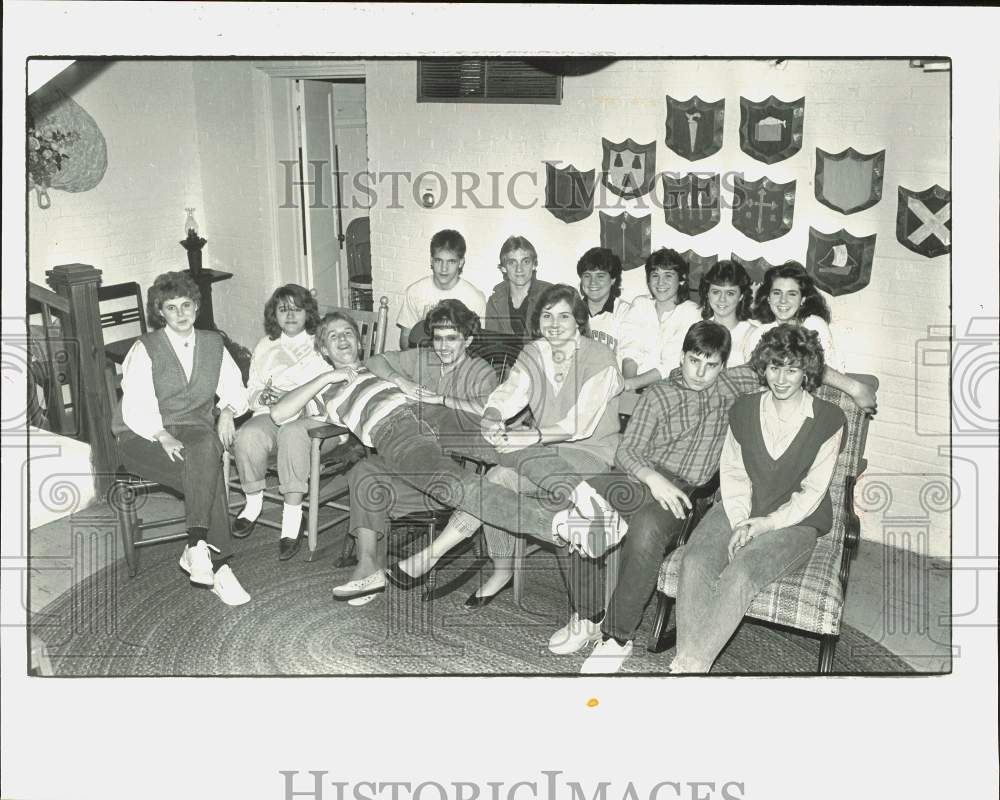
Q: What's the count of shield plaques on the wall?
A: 12